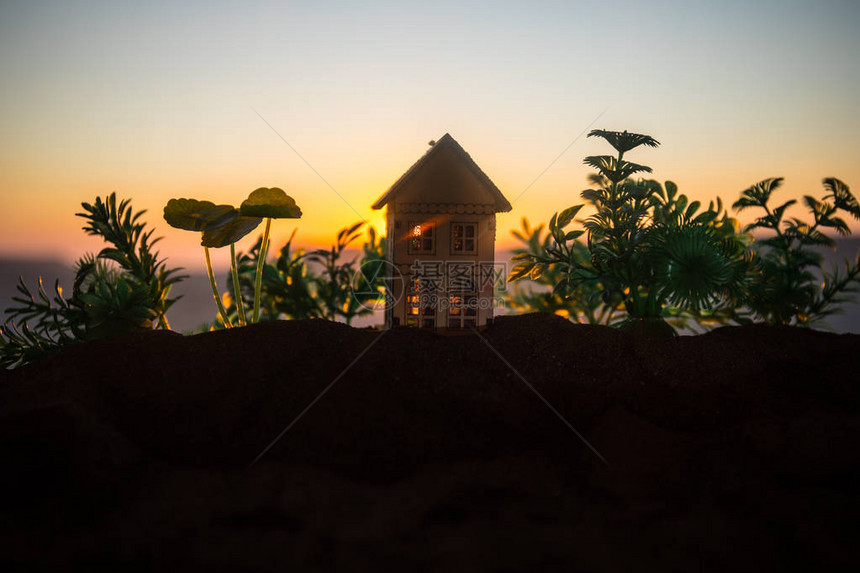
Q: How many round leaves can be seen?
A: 3